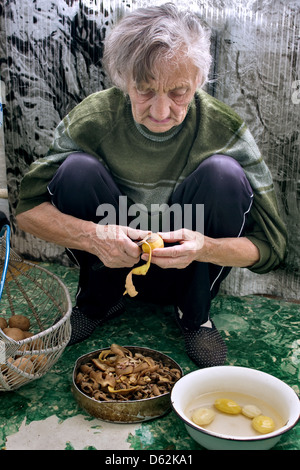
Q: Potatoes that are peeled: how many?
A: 4